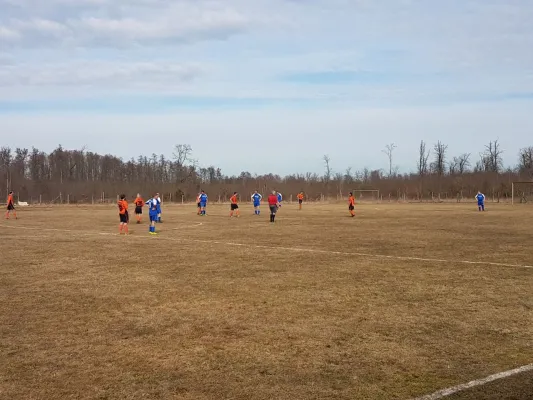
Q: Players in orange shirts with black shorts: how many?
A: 7